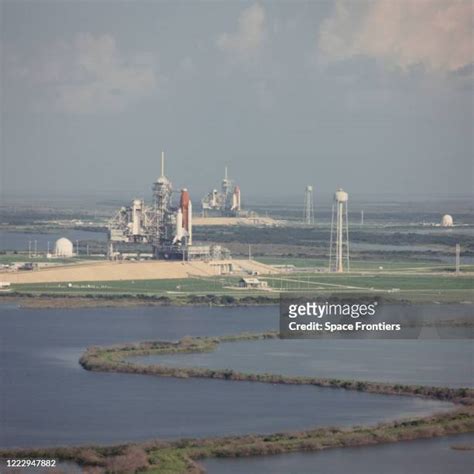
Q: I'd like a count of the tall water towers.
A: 2